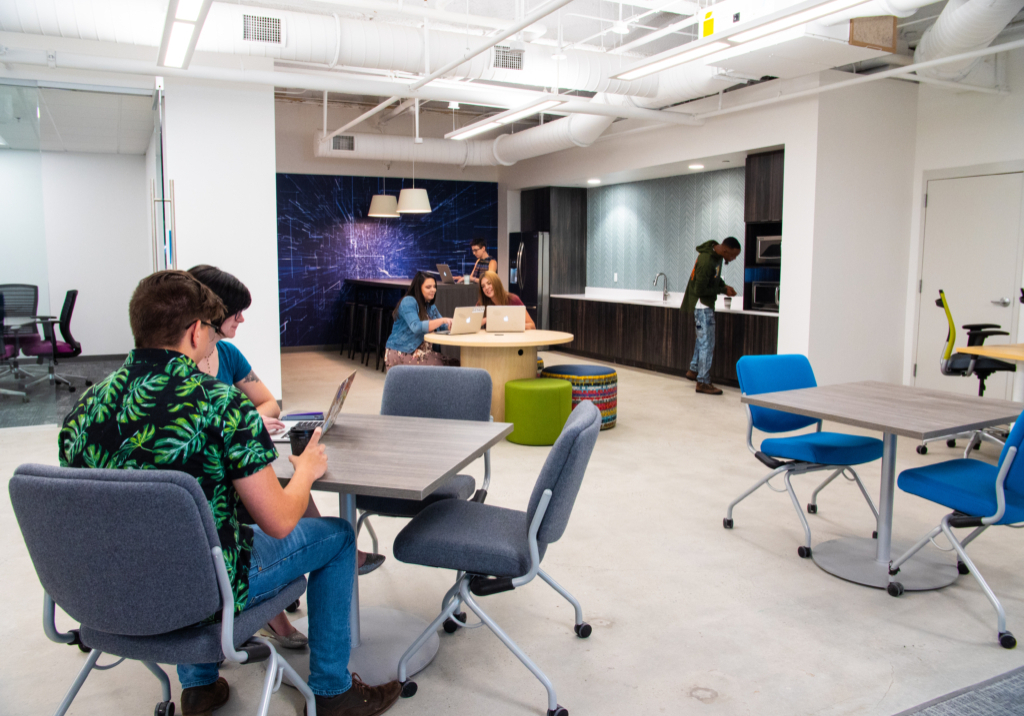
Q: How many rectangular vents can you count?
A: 3